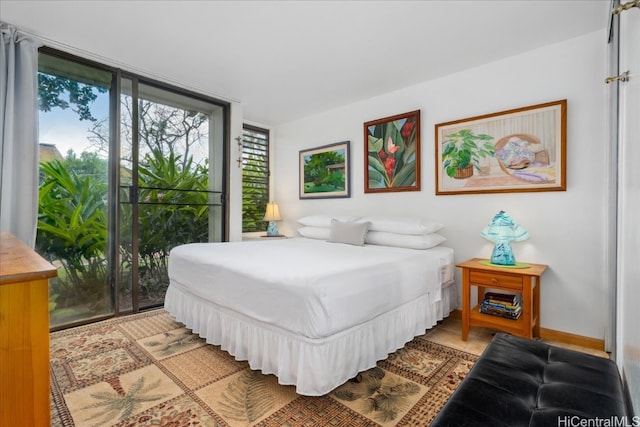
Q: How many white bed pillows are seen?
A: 4